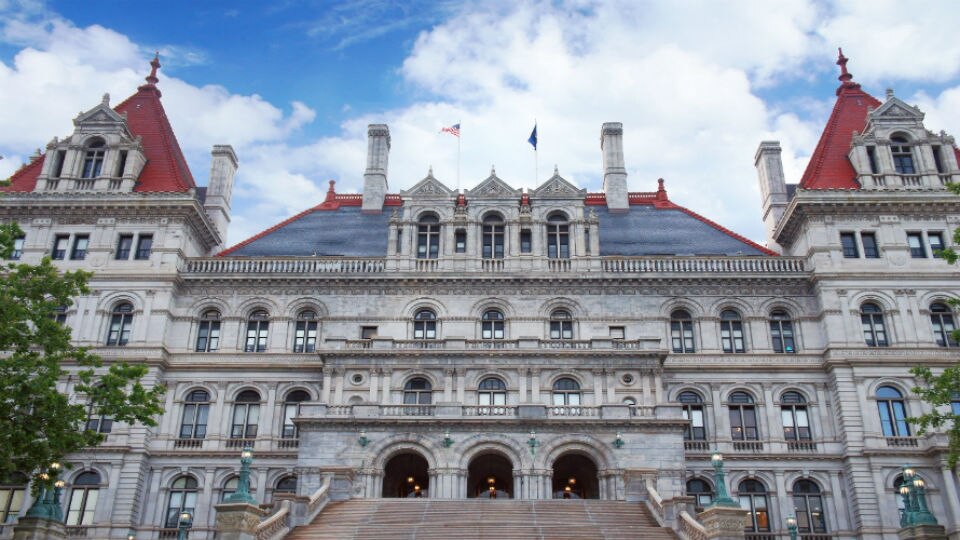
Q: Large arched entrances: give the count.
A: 3